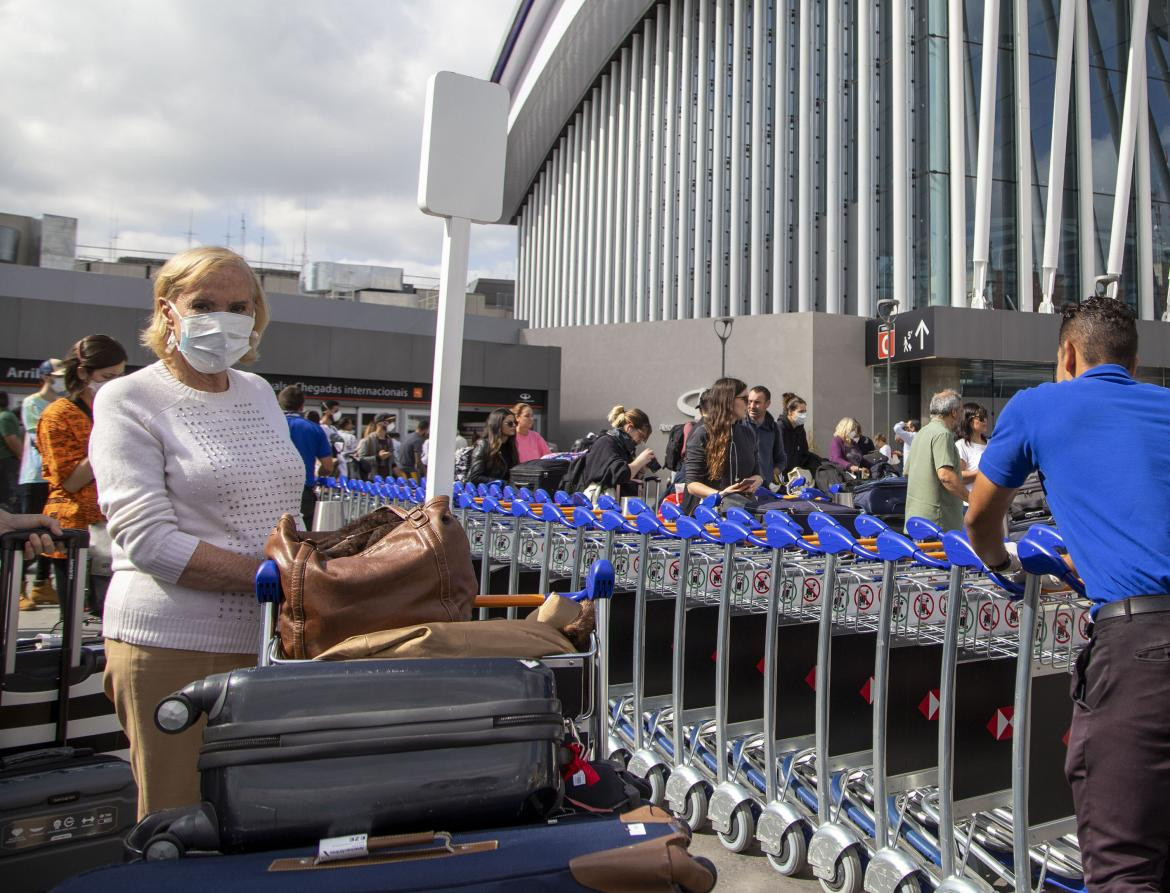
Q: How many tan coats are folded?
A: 1